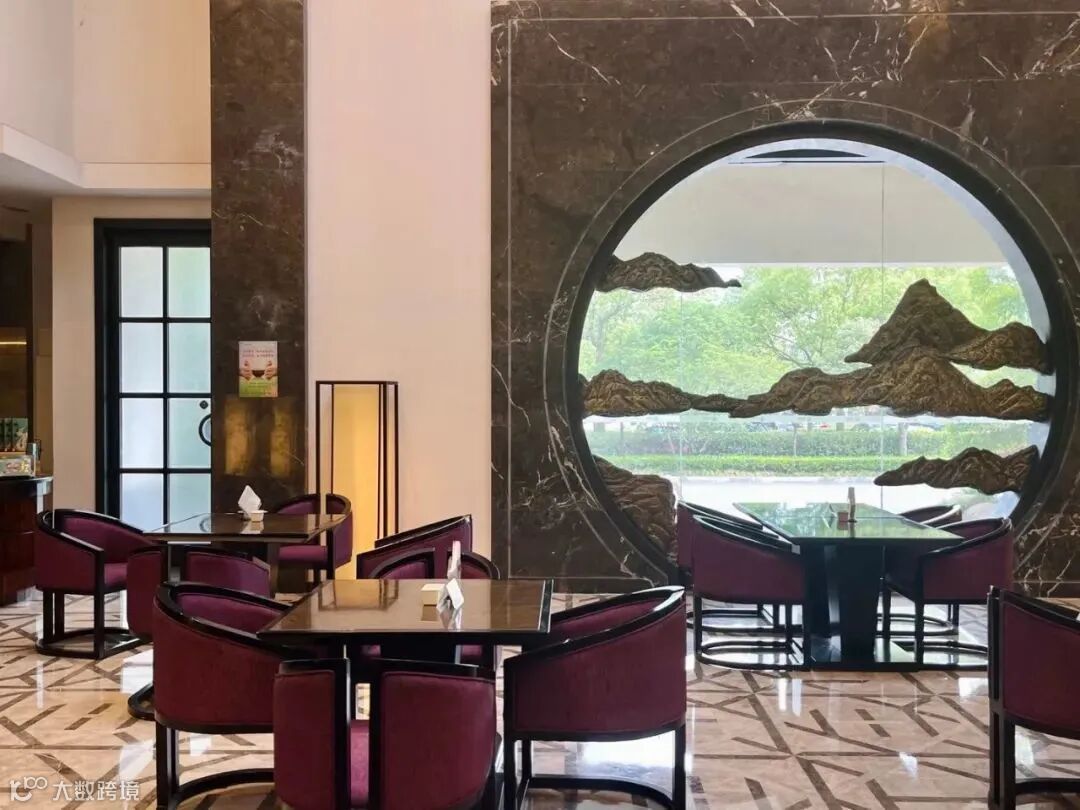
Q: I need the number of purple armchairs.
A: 13